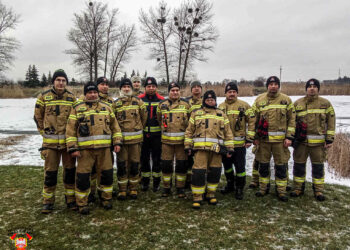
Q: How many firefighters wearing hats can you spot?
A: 12